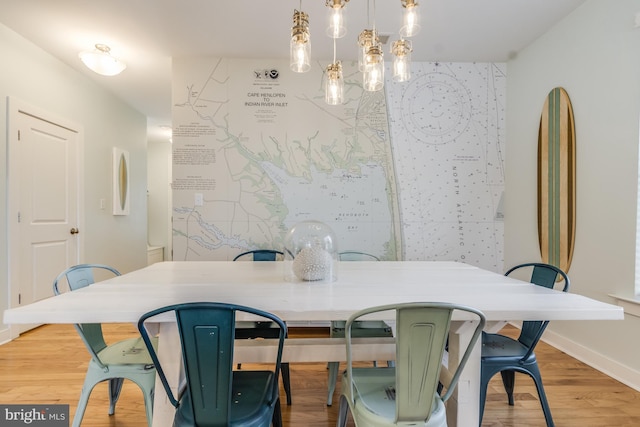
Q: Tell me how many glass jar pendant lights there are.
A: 7